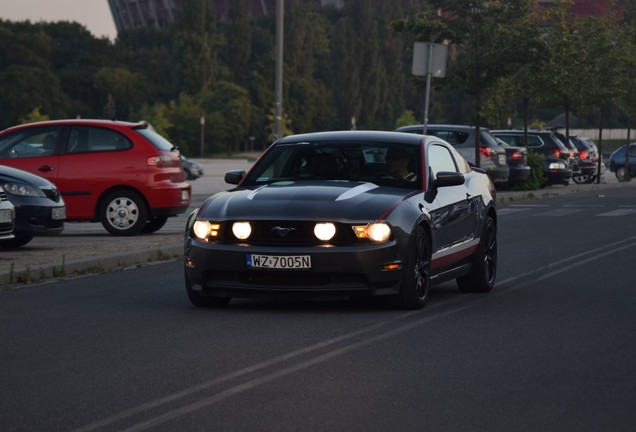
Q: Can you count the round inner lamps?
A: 2